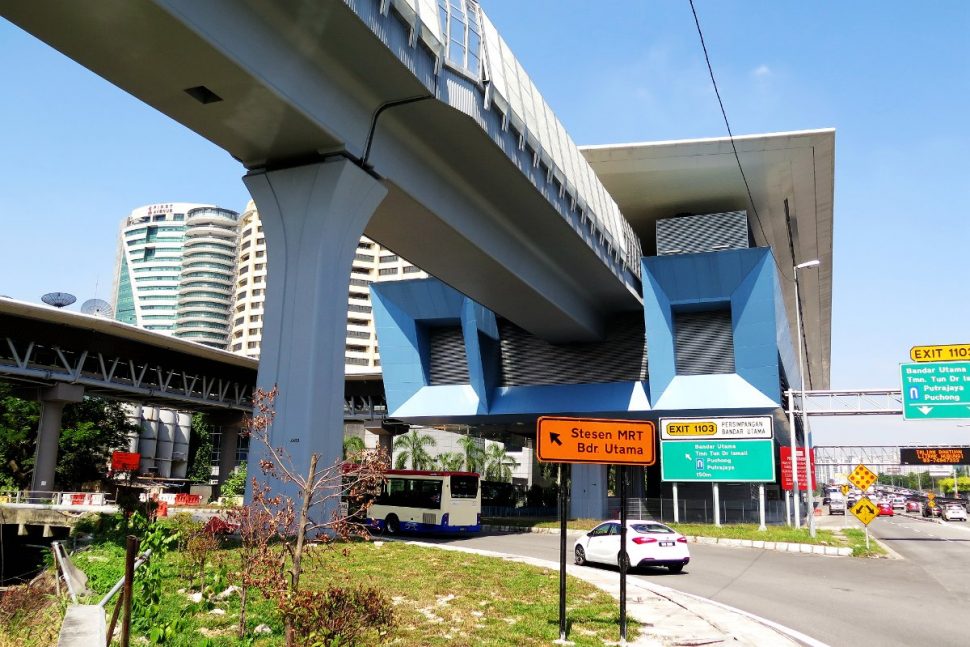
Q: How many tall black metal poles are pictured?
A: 2